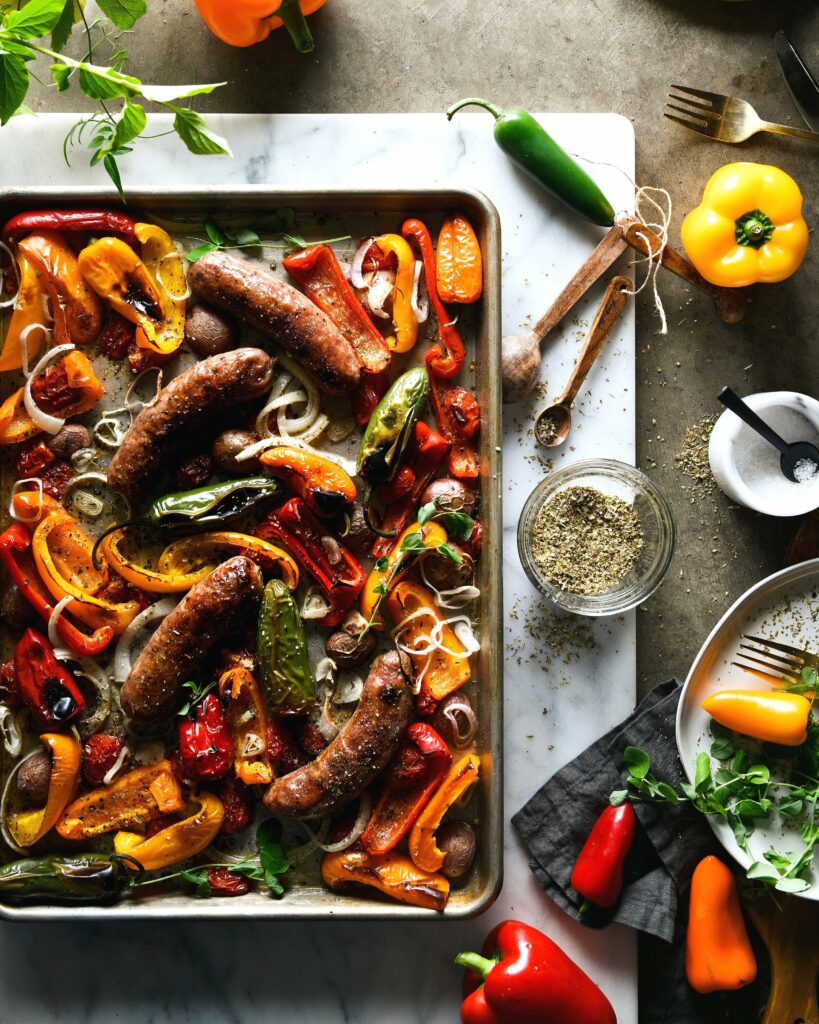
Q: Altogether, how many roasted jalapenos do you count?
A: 4